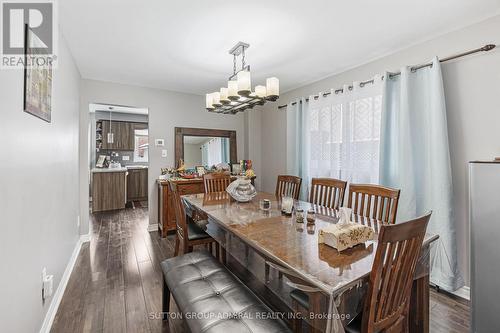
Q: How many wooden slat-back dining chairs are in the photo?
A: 6